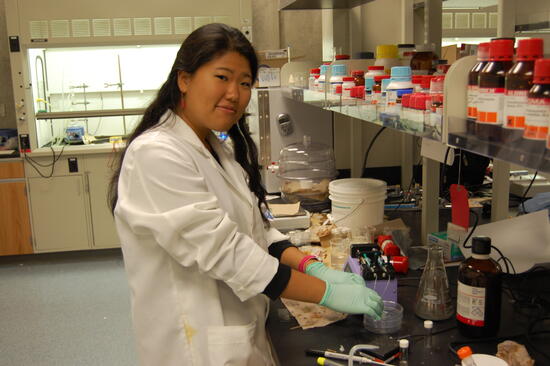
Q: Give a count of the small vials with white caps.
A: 2